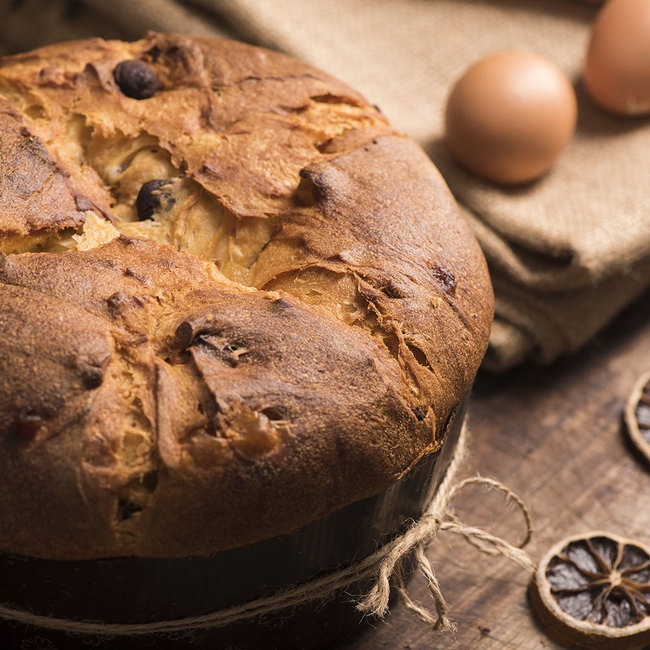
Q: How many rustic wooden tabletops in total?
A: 1